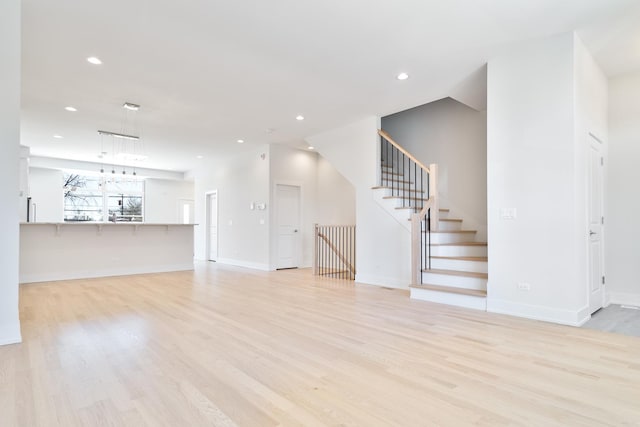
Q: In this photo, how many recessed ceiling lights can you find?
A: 8